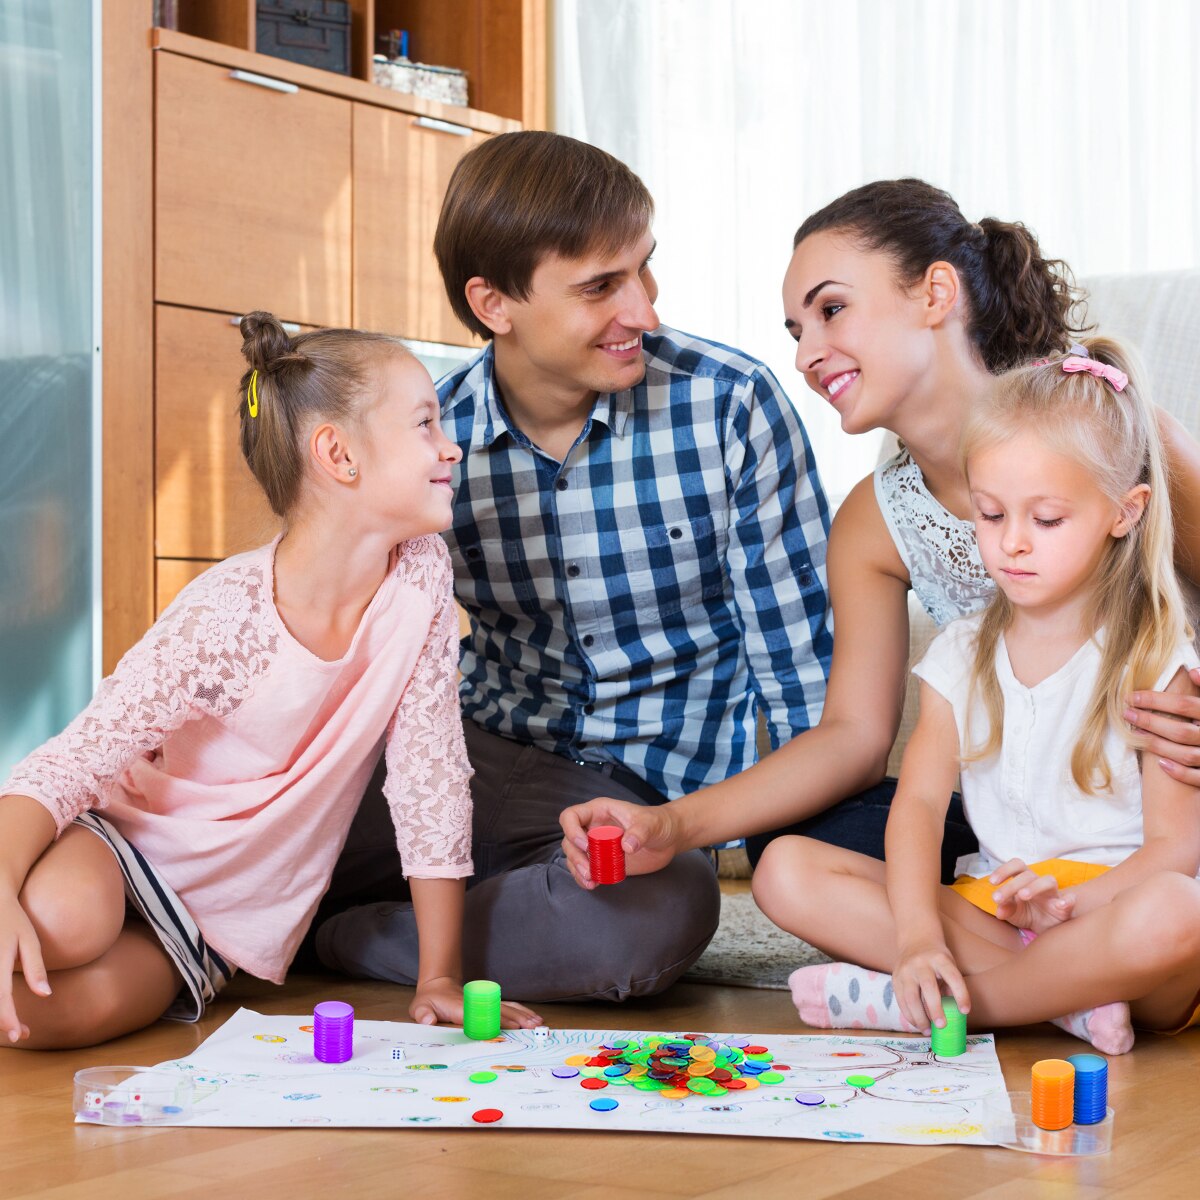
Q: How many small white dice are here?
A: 4